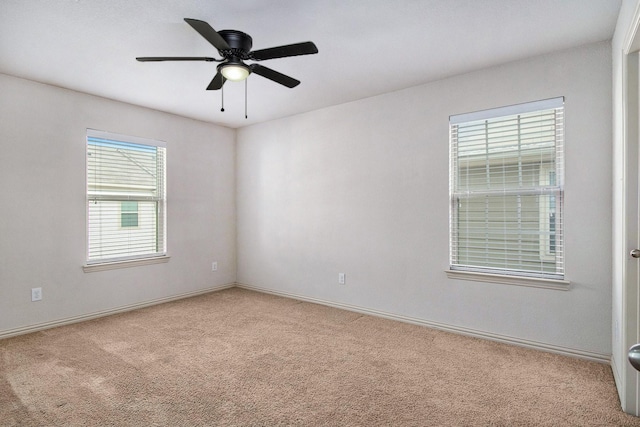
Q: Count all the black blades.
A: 5